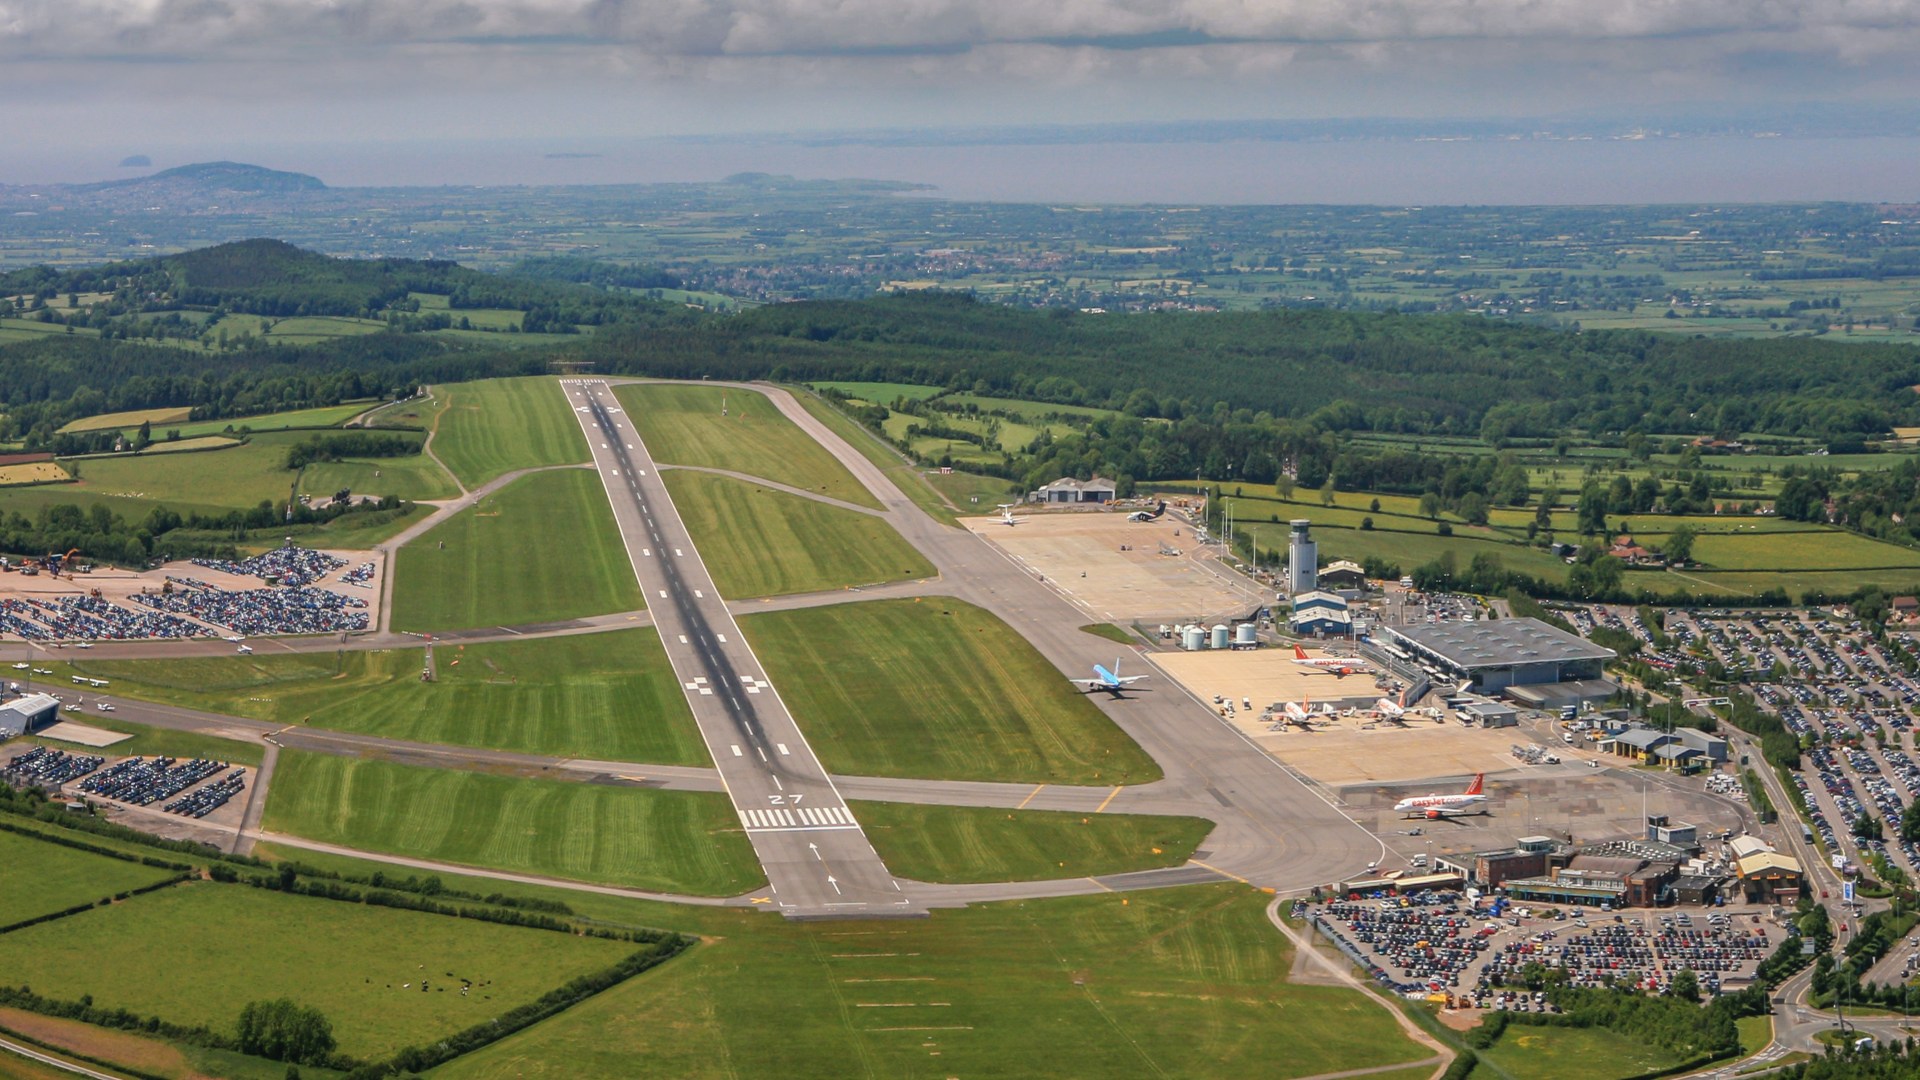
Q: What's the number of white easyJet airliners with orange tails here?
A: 4